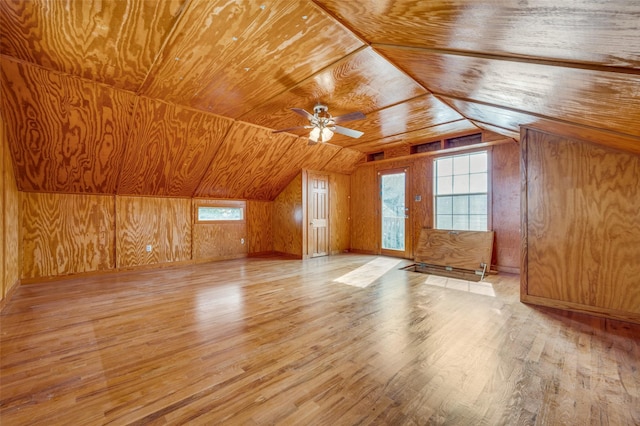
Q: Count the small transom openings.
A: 3